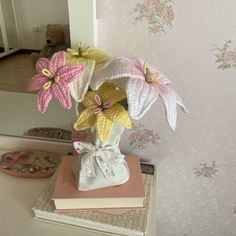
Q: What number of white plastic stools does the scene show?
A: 0